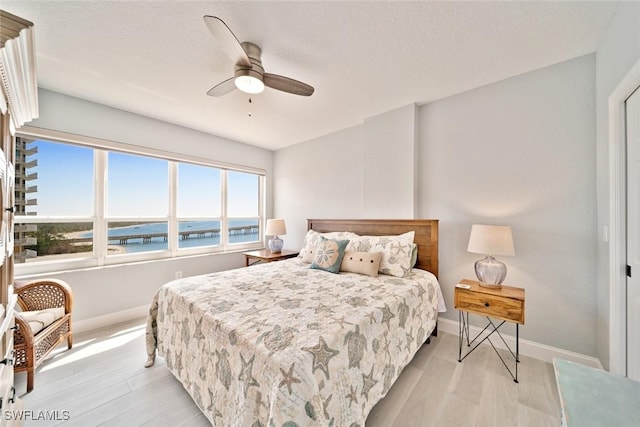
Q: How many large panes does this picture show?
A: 4